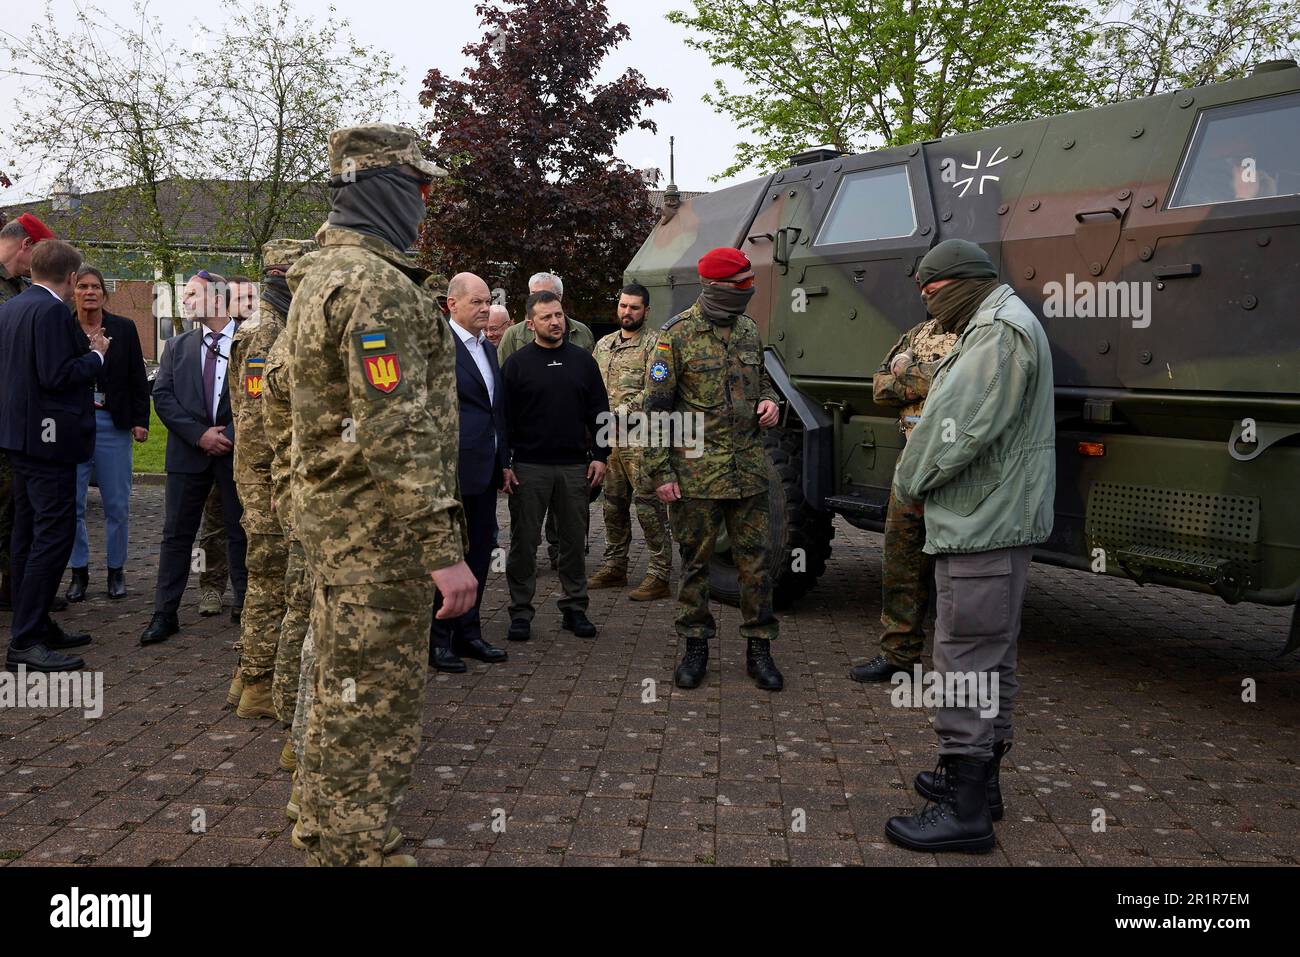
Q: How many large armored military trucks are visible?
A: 1